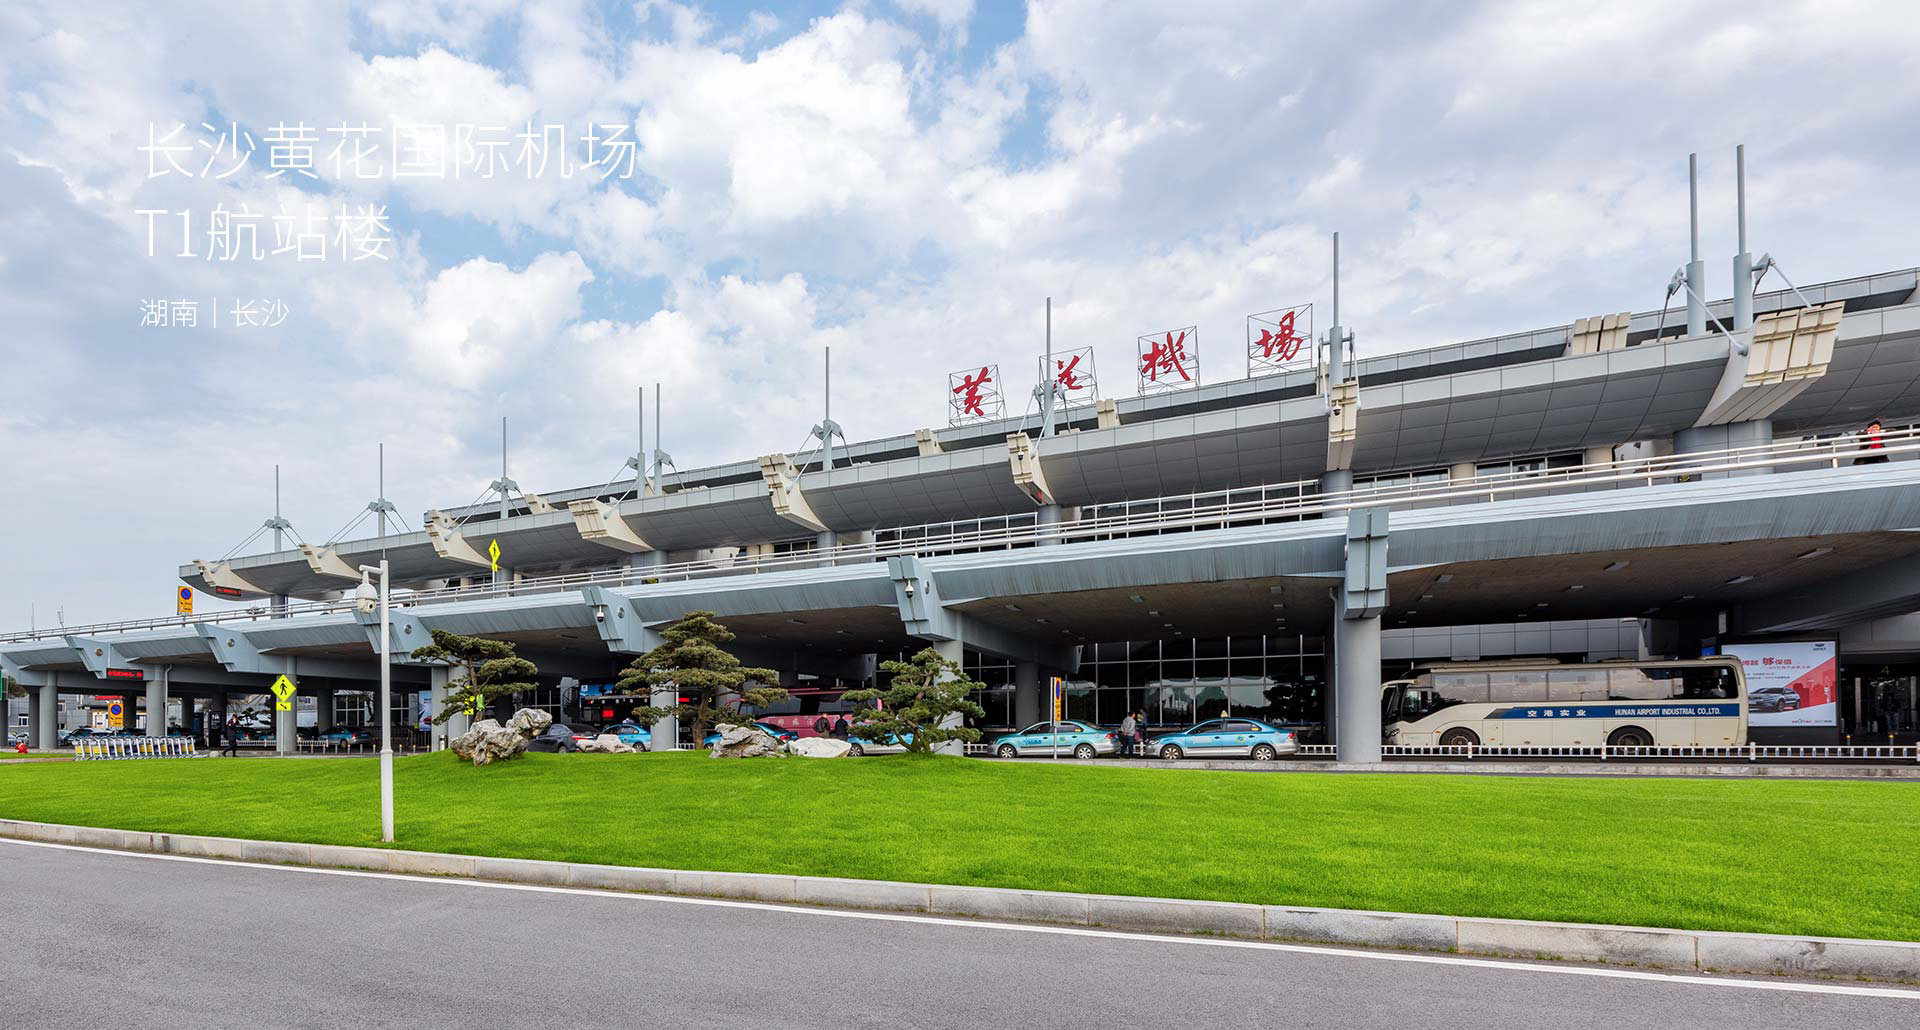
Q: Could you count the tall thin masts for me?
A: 10